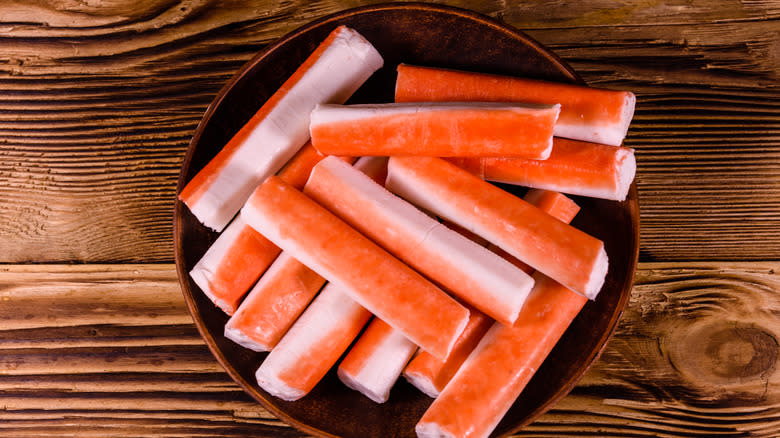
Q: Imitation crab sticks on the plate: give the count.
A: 13